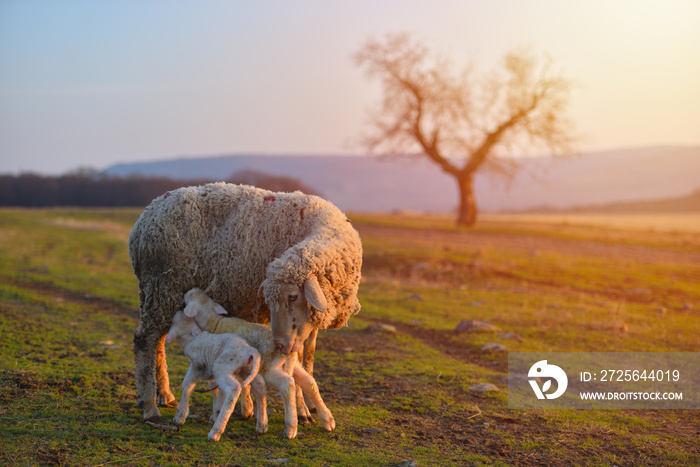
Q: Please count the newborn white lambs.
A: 2